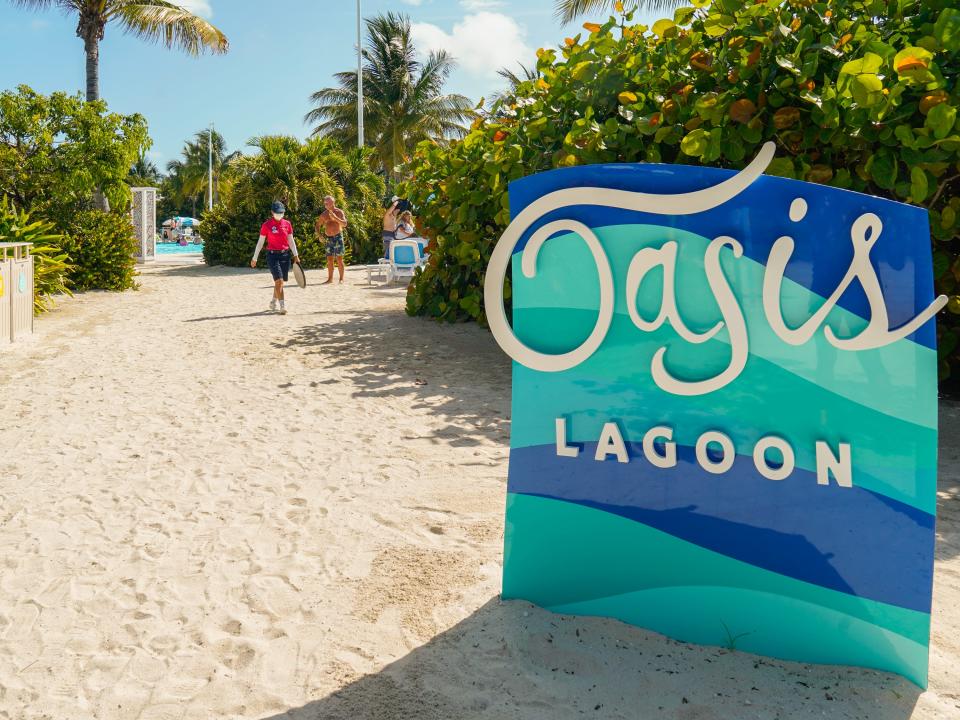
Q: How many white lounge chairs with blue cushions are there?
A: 2